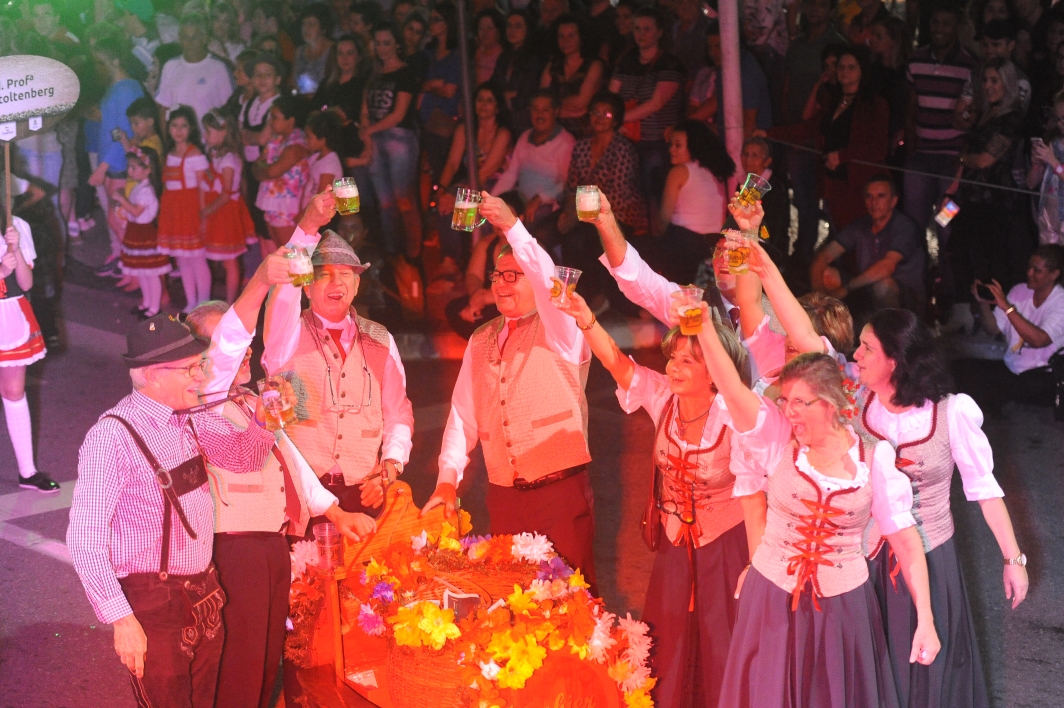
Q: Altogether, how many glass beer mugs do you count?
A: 5